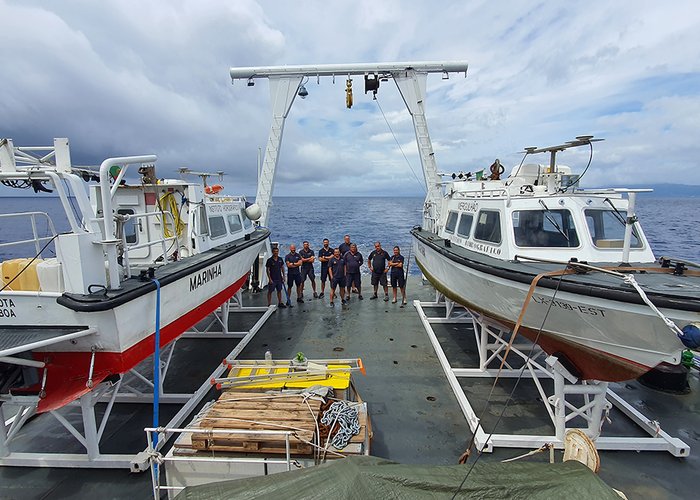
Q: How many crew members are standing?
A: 9